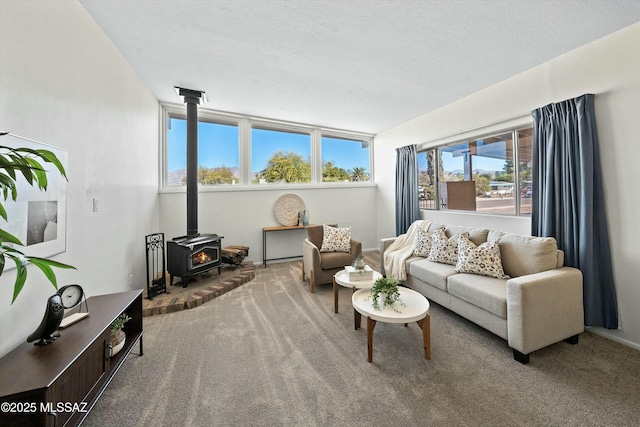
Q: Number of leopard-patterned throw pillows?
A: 4